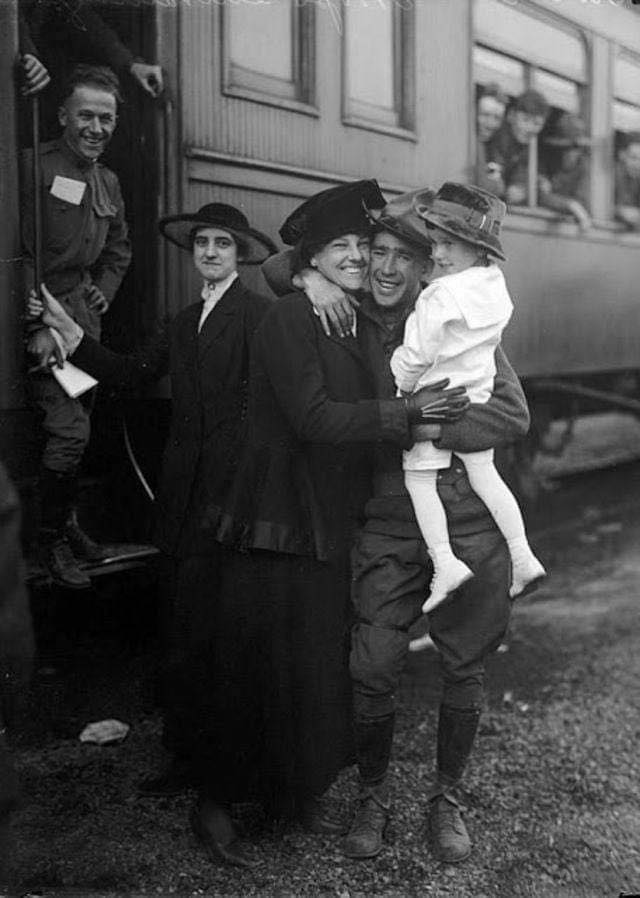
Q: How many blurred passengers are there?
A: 4